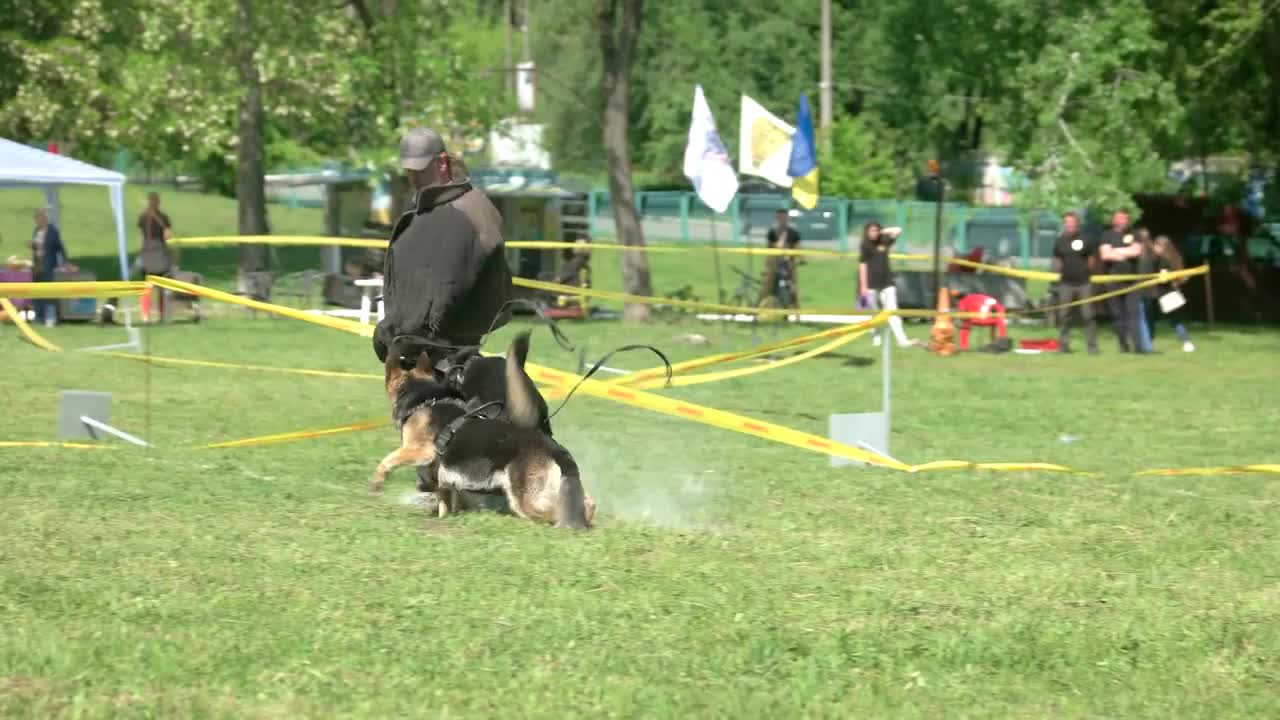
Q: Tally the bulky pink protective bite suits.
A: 0